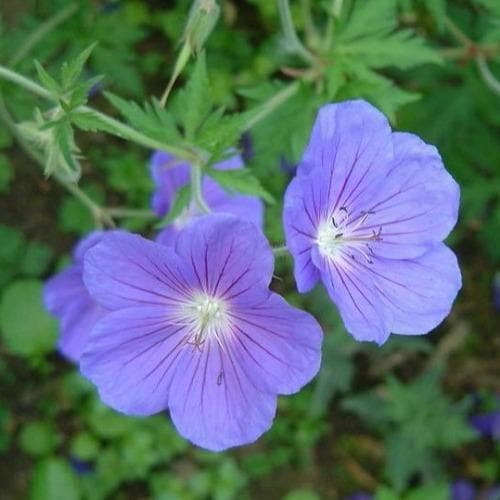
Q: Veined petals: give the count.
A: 10